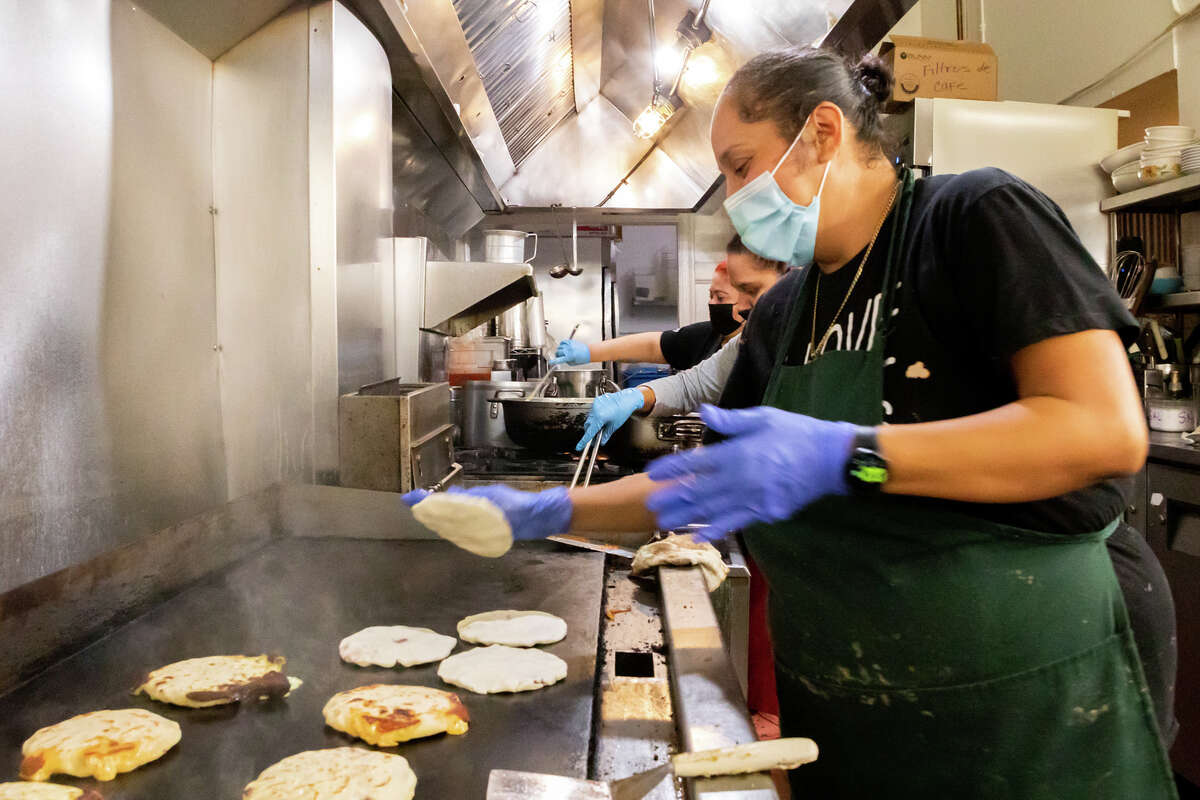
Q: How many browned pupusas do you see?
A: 5